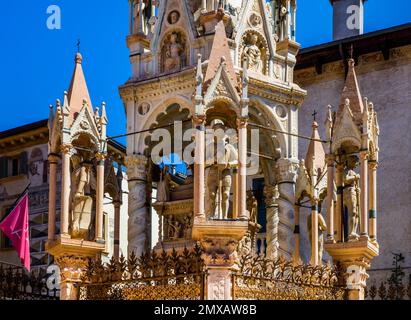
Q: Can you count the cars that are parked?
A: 0